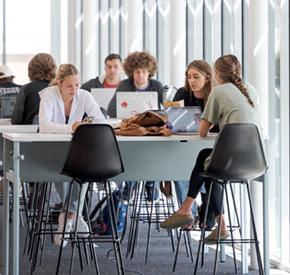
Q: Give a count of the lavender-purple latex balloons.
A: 0